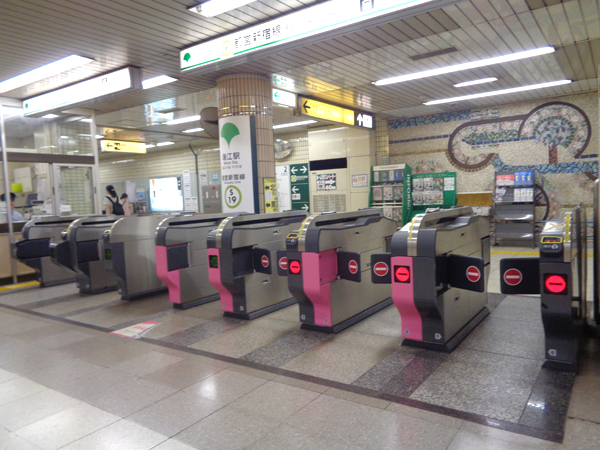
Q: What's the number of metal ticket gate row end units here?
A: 8